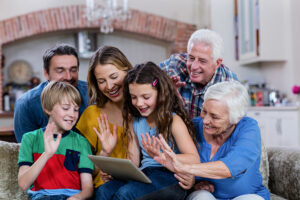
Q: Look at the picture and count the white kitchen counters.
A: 1